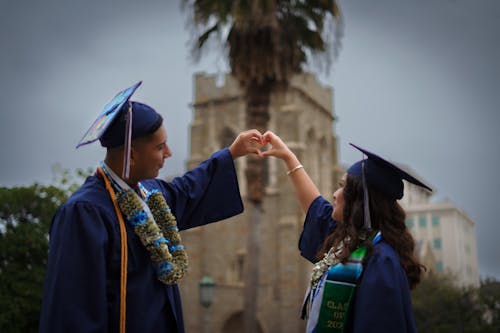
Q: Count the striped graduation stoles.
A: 1